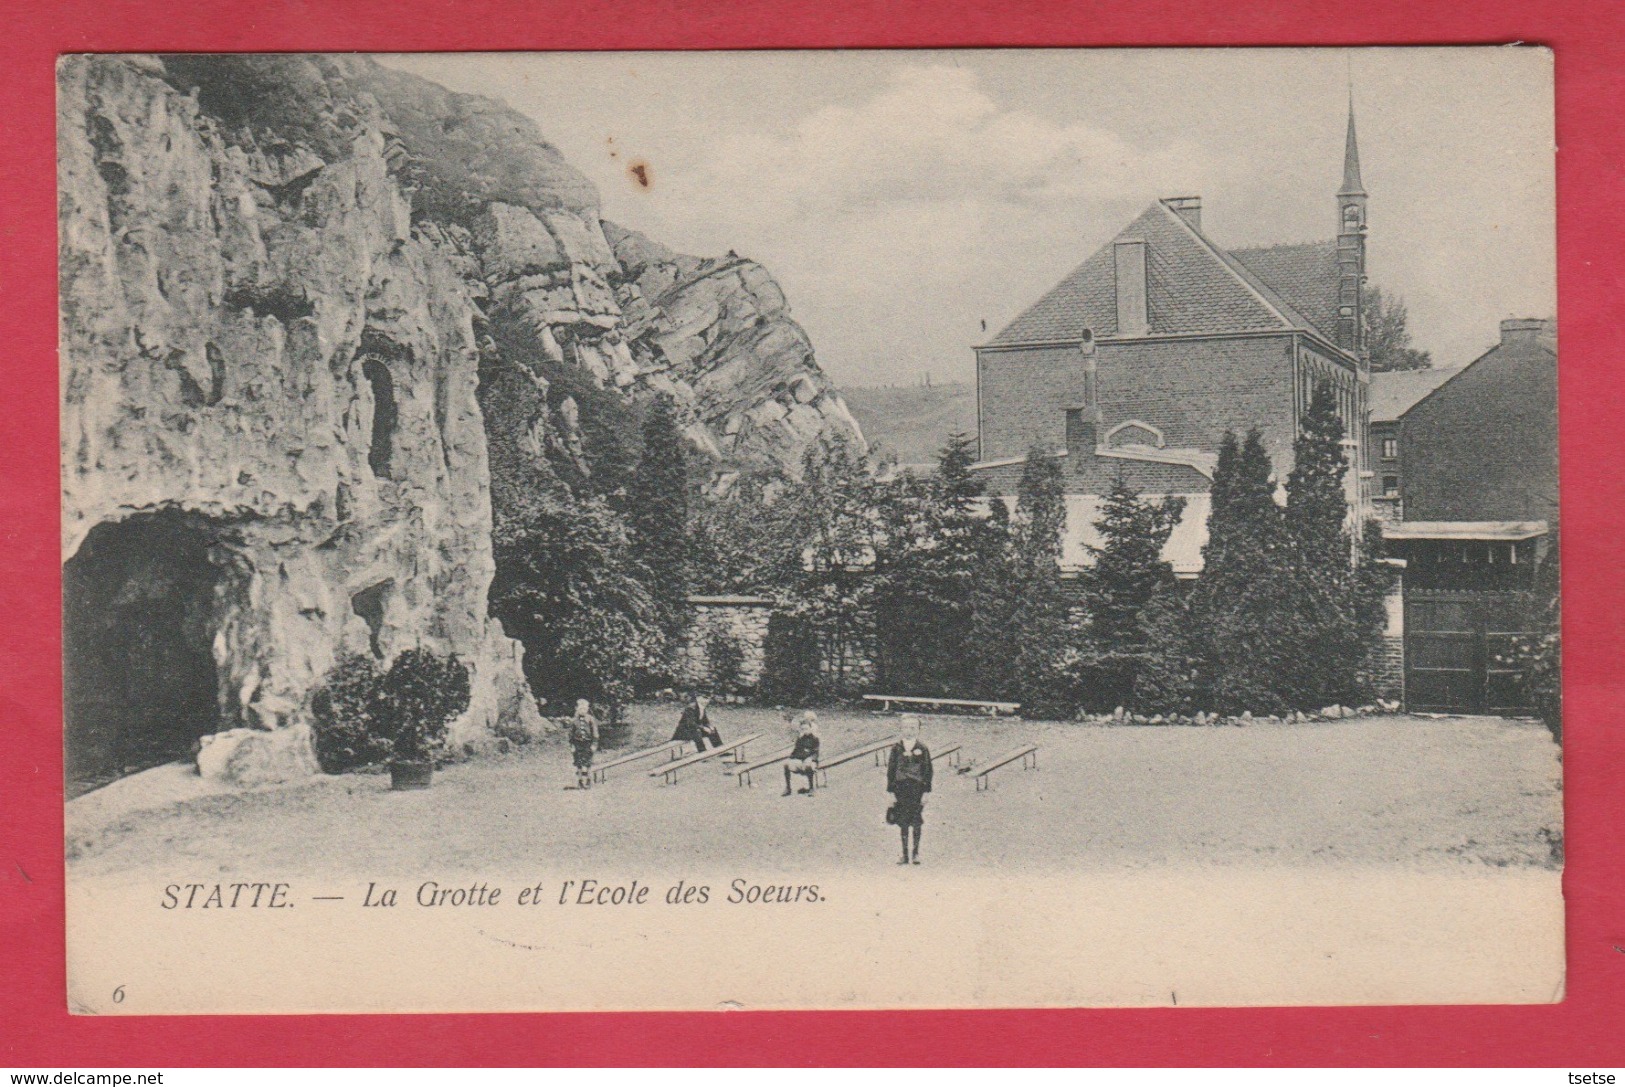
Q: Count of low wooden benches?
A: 7